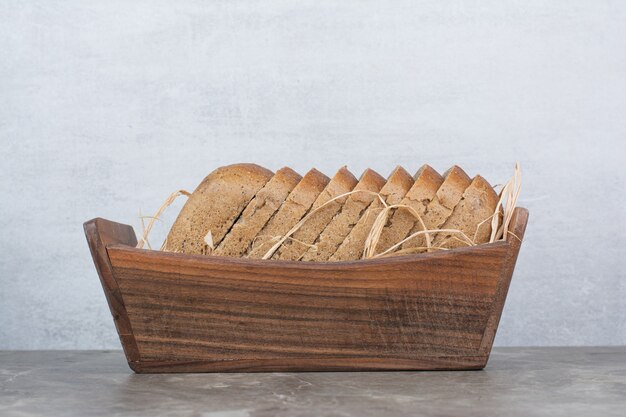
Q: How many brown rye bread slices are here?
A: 9